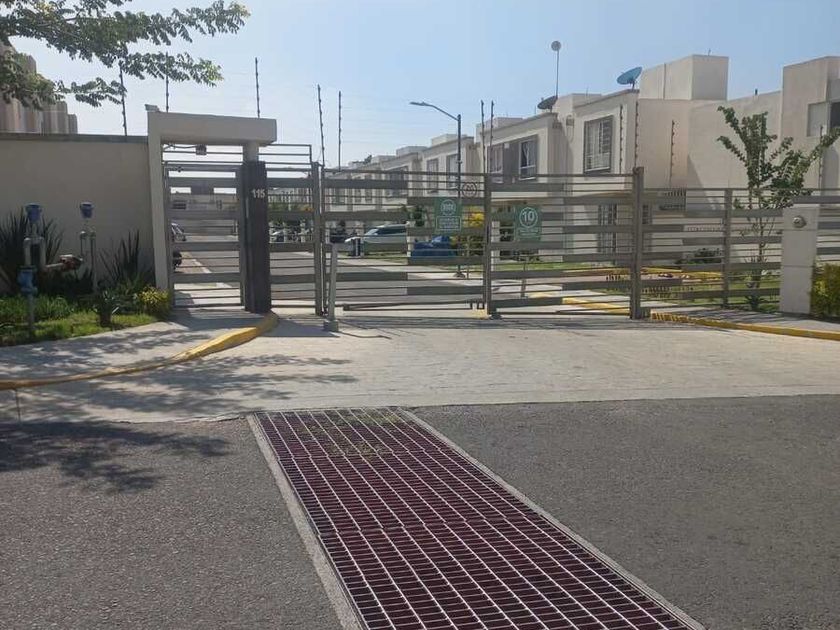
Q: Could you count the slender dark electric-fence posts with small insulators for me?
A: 11